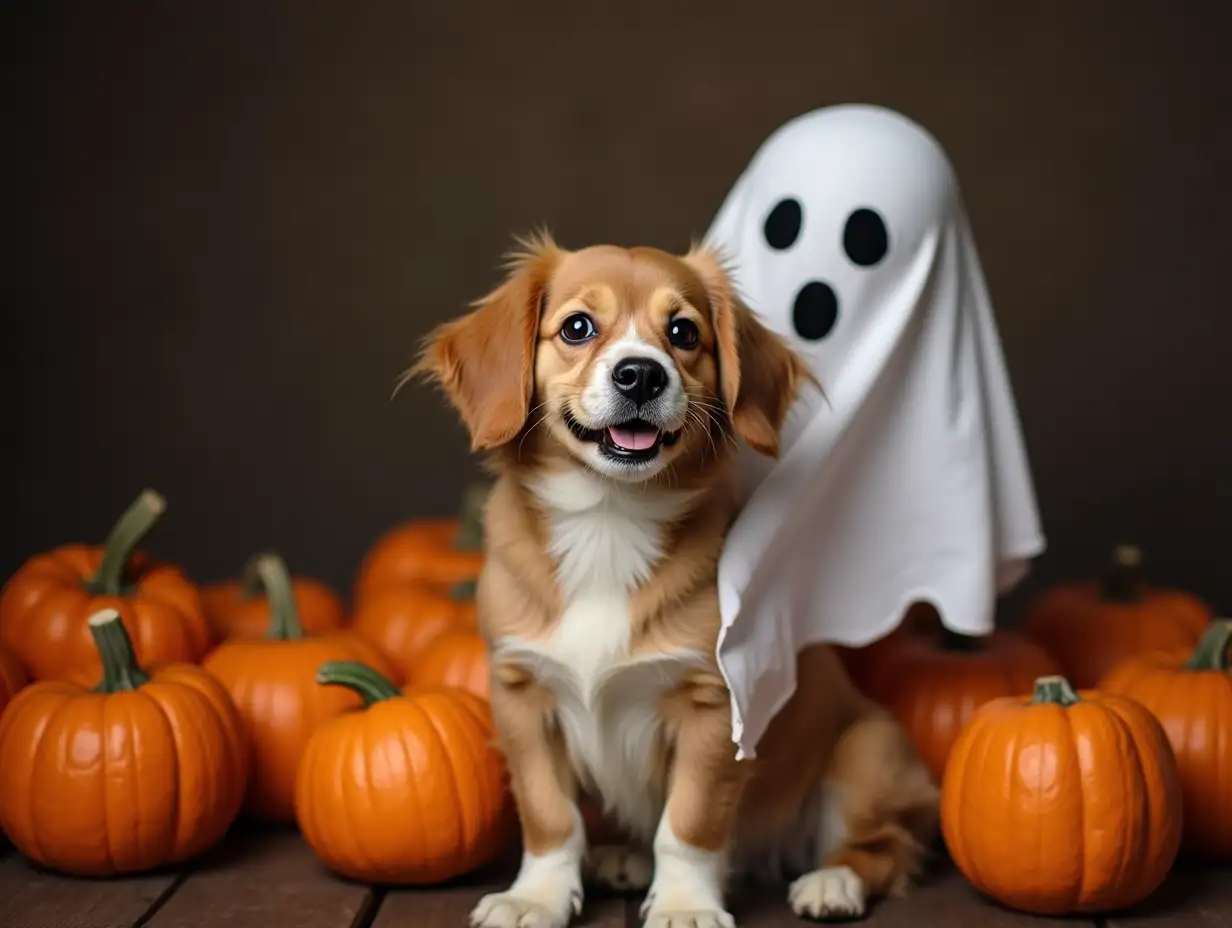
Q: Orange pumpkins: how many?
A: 13